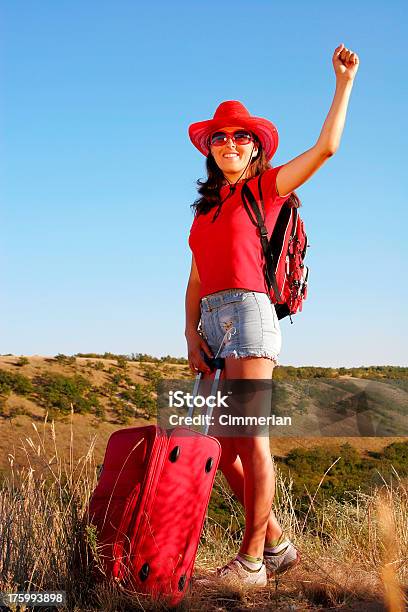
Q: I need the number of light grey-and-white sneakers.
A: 2